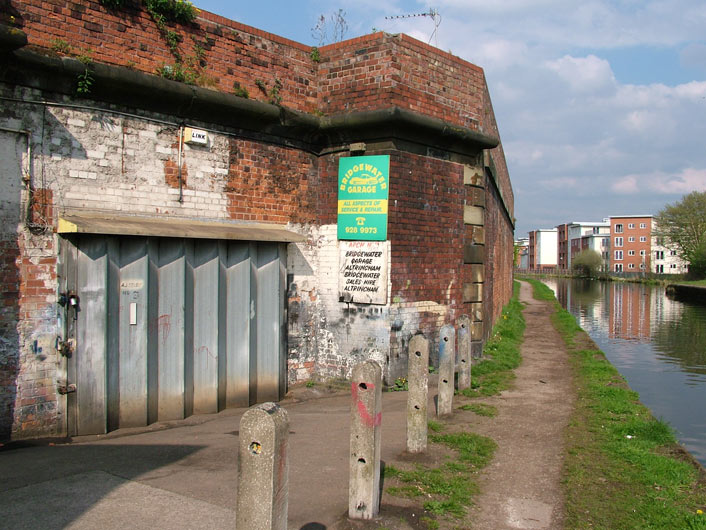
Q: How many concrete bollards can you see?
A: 5